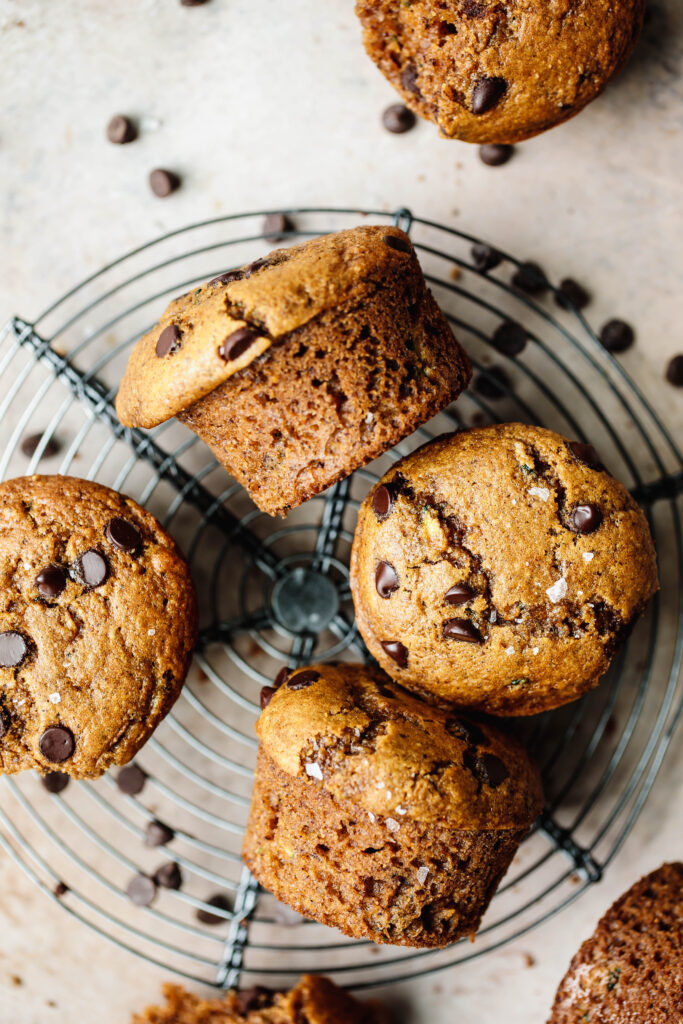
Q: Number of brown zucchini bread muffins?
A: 7